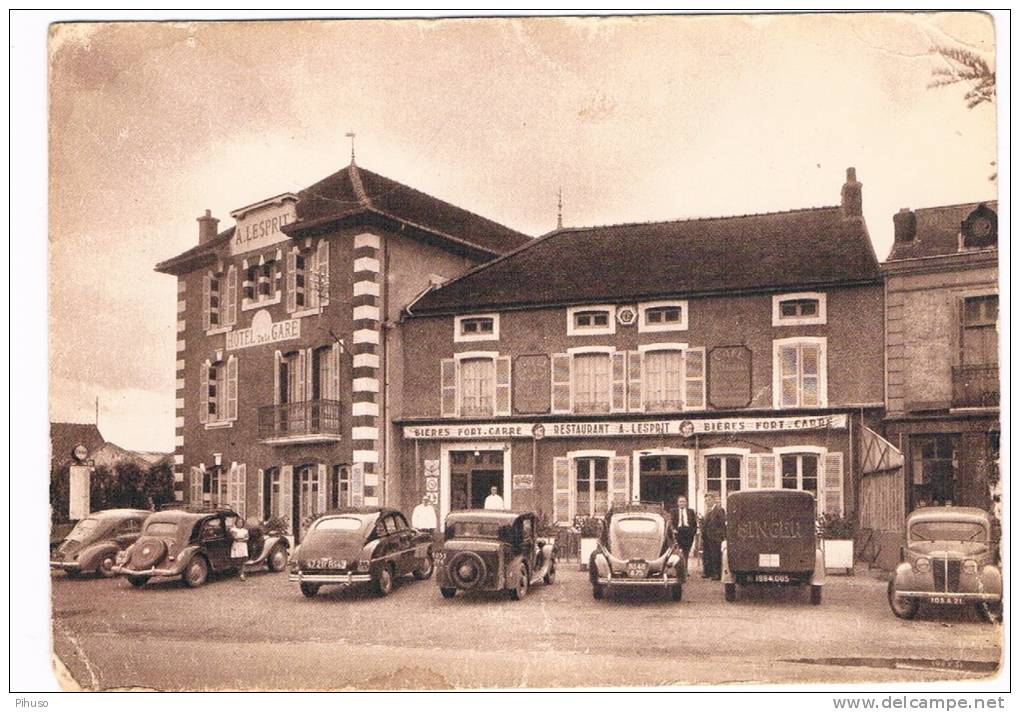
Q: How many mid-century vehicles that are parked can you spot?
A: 7